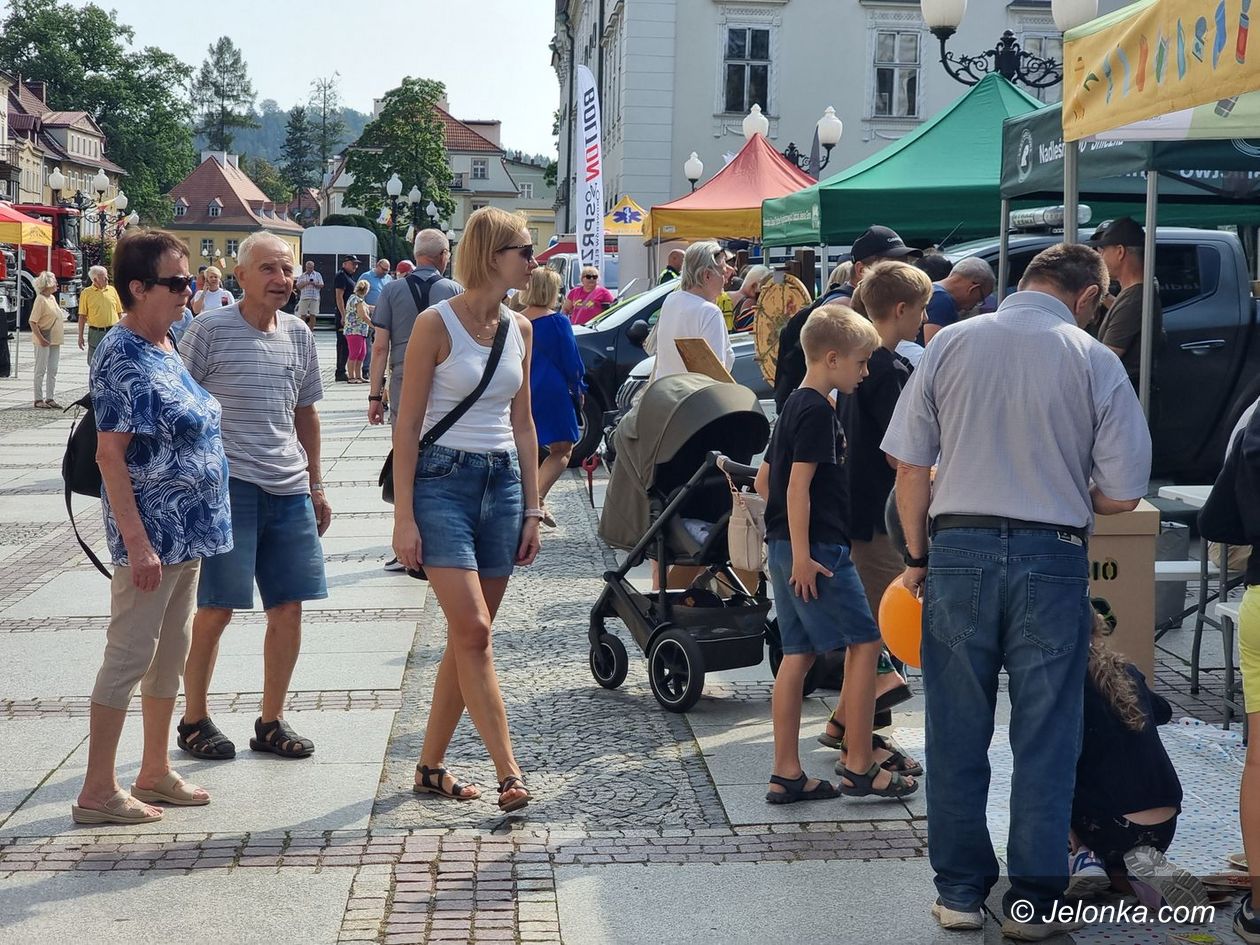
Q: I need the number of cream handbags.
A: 1